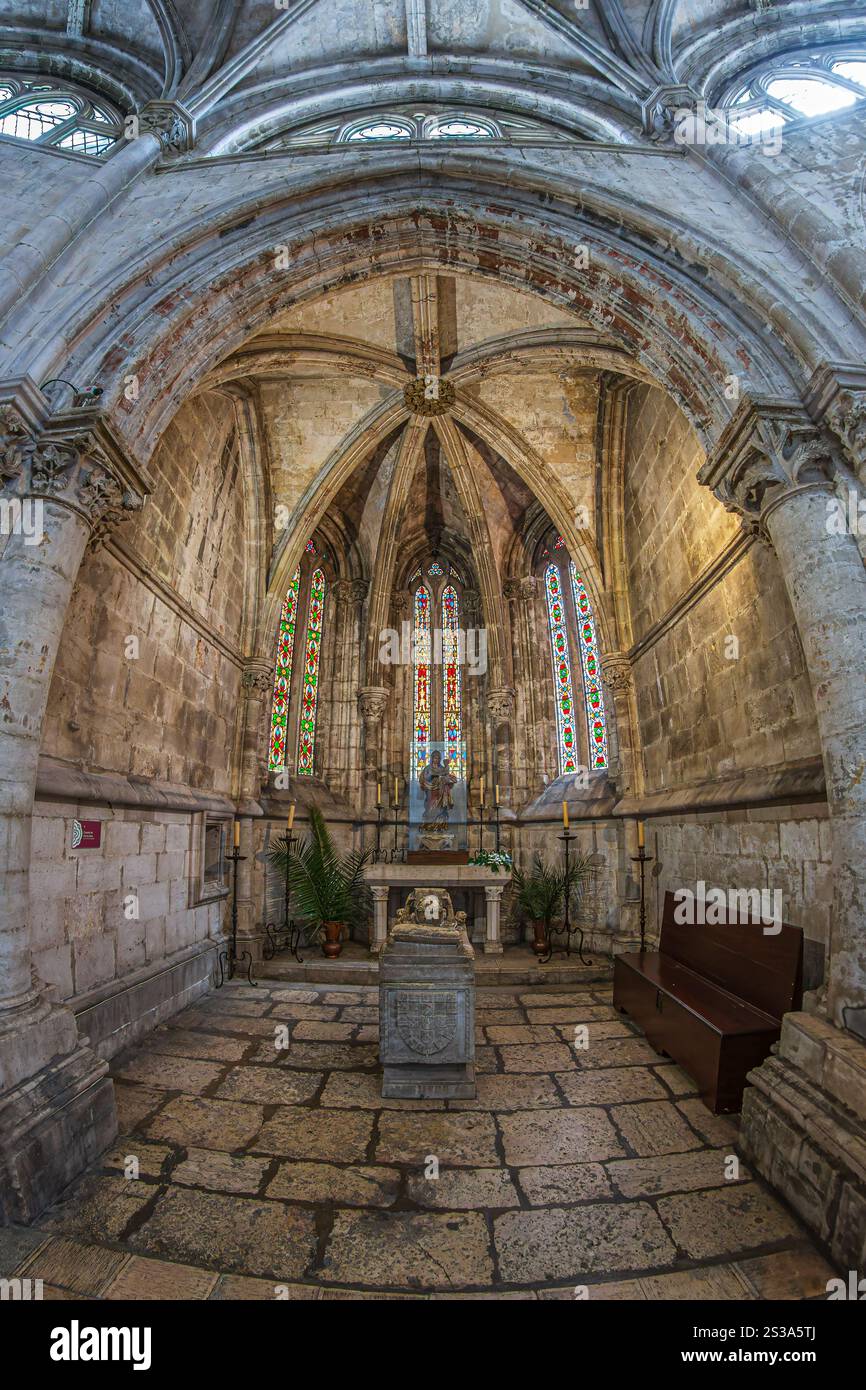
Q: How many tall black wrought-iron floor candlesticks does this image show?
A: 4